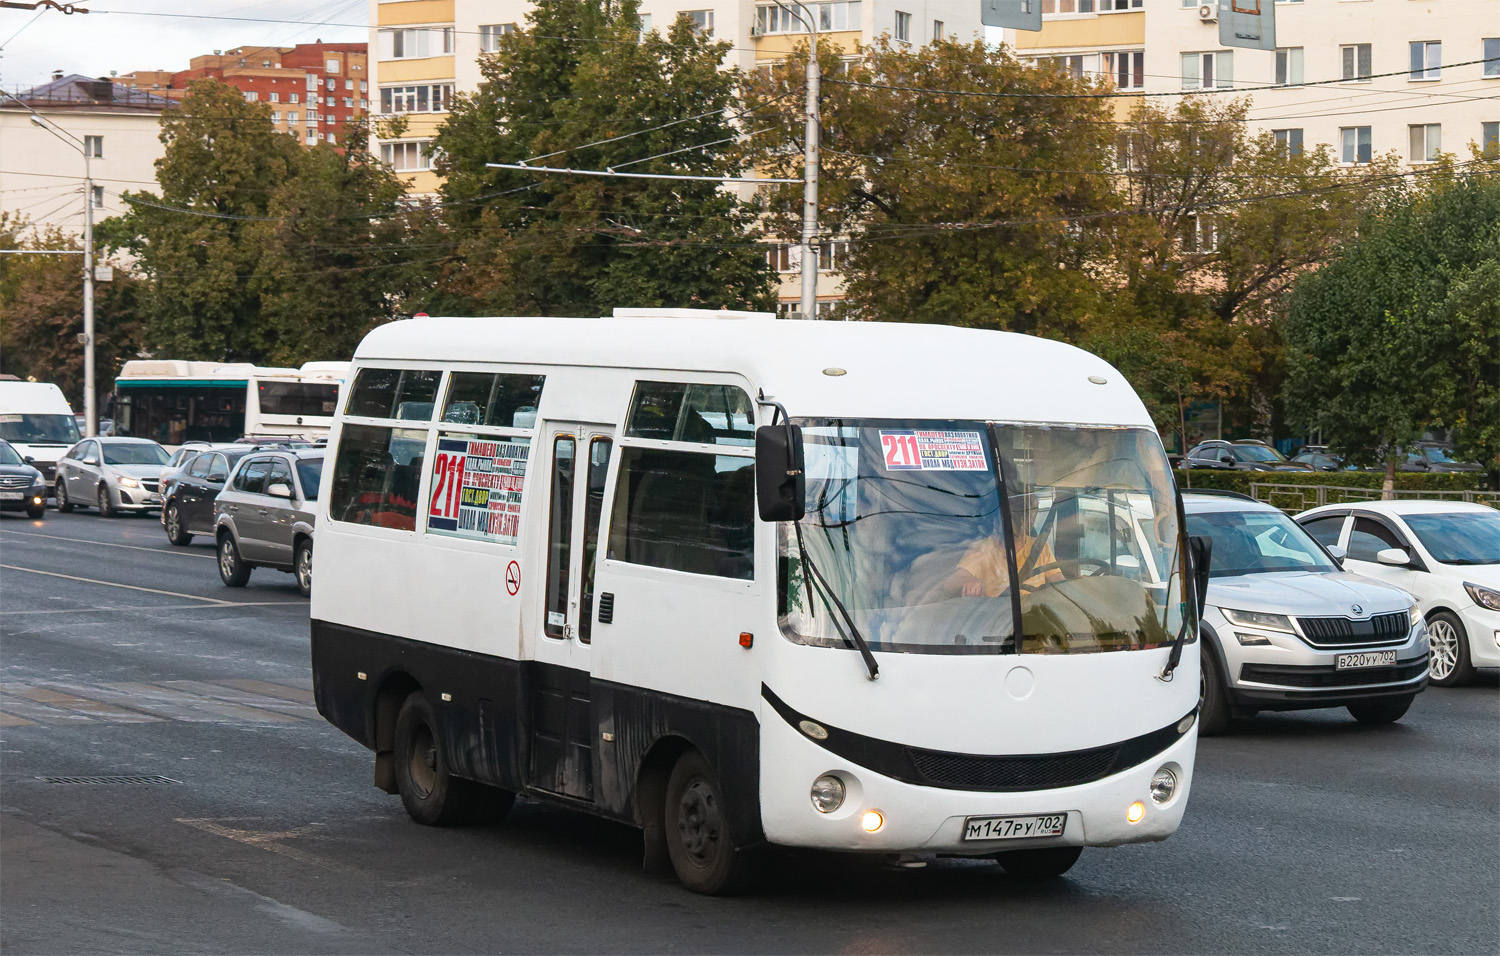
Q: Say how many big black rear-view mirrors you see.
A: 2